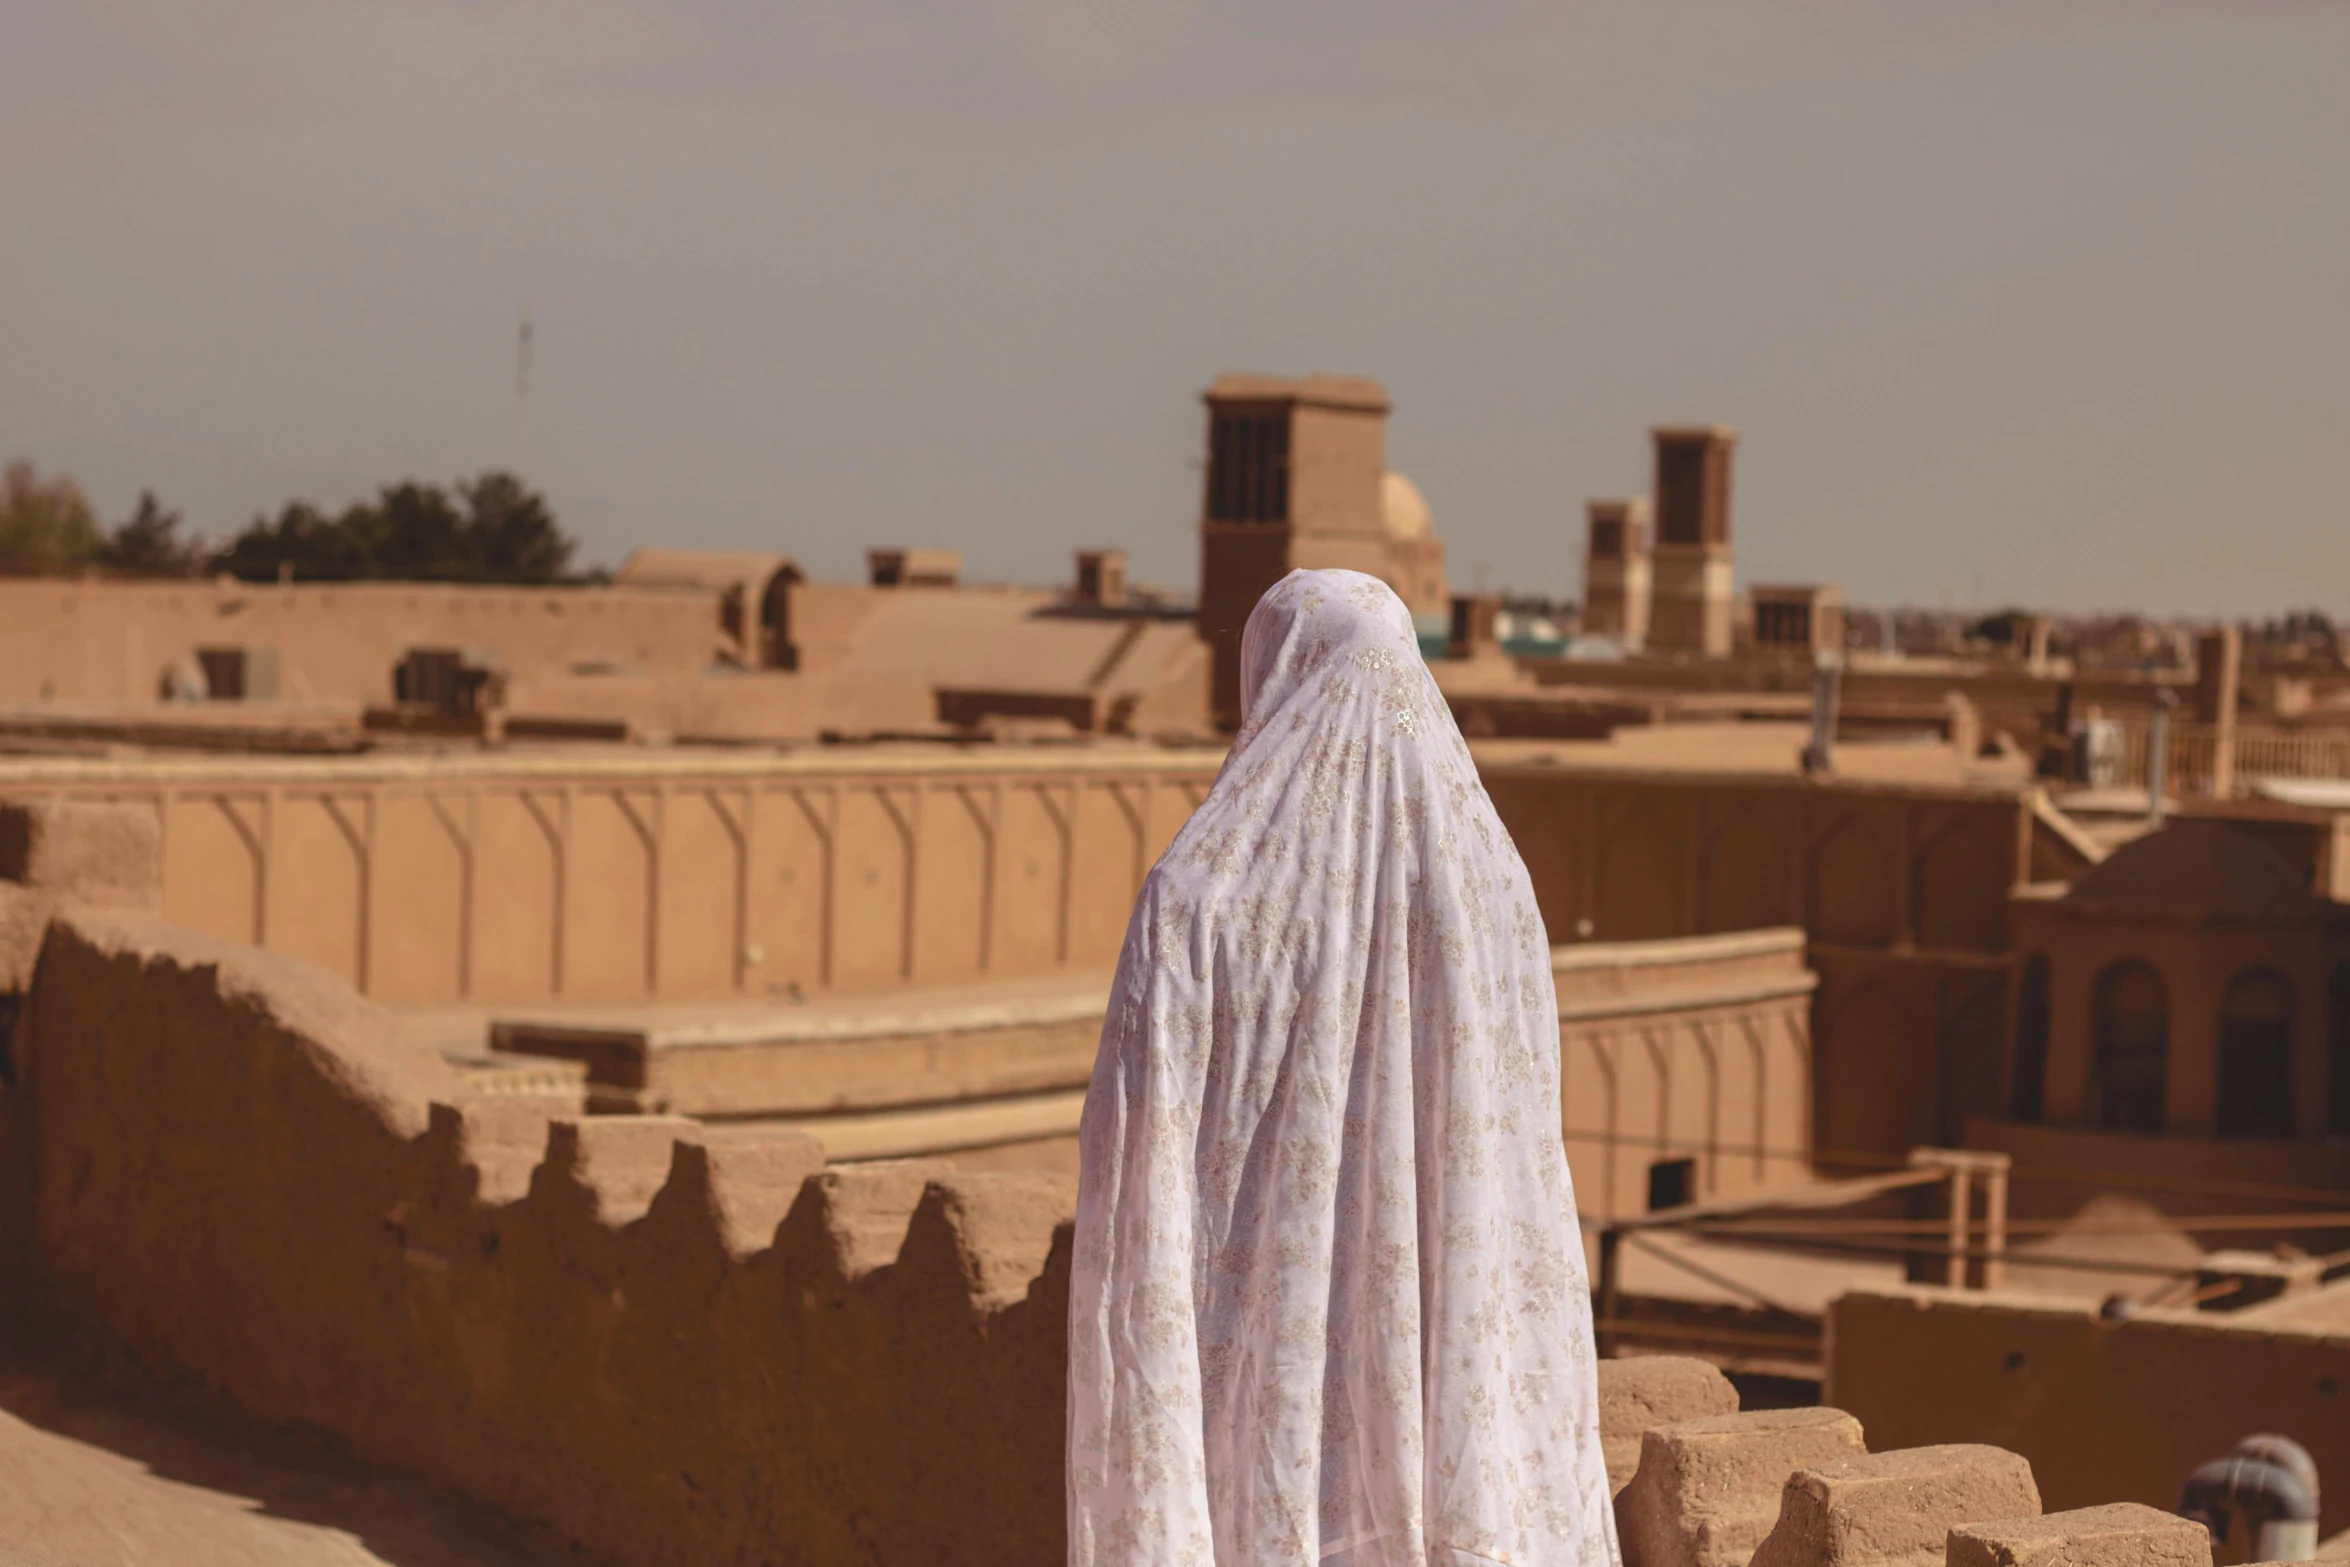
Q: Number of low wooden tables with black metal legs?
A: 0